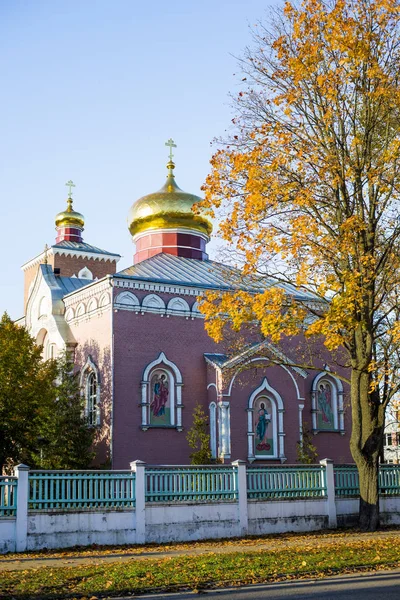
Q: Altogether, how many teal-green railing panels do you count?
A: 5